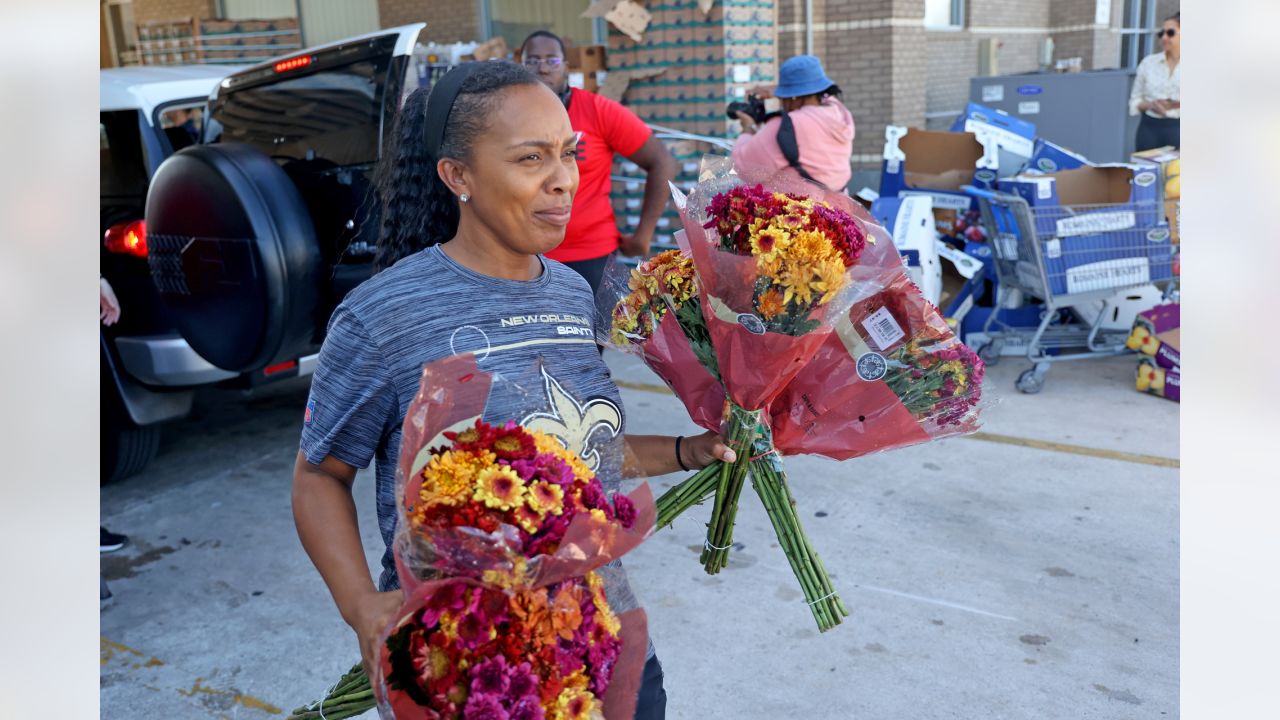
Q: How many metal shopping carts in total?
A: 1